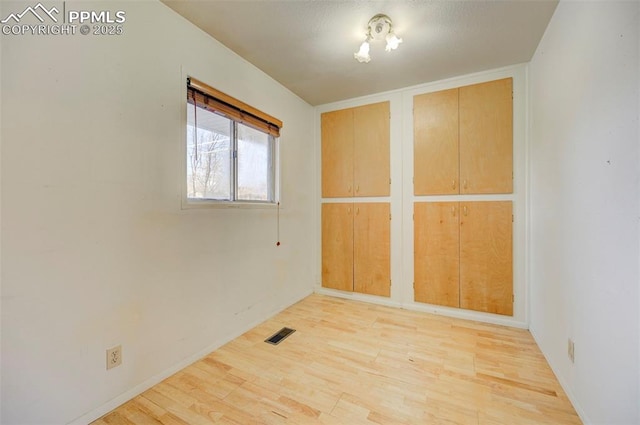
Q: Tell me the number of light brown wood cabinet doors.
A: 8